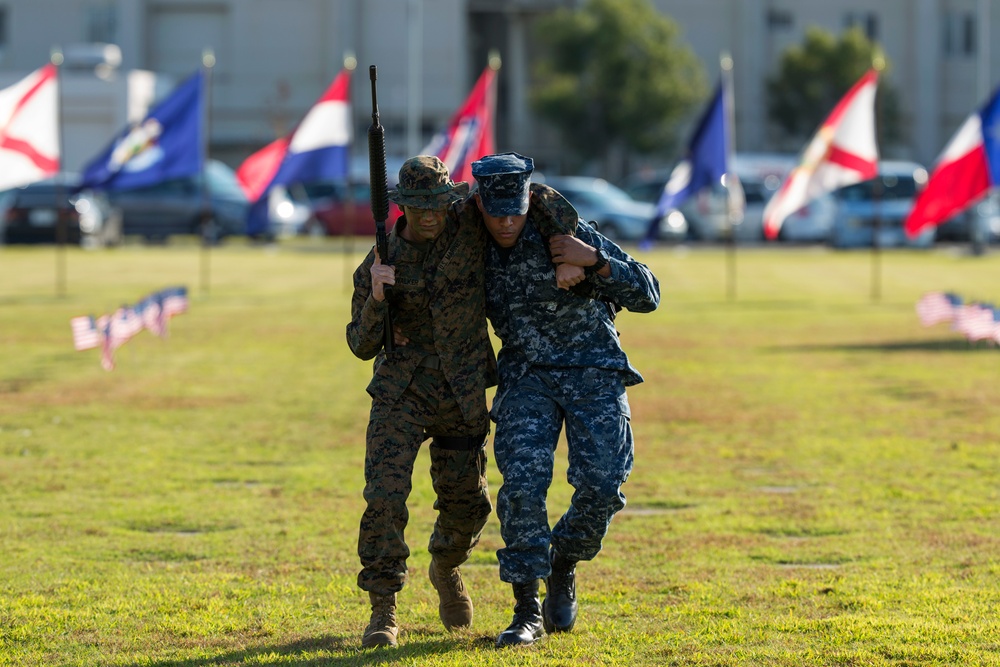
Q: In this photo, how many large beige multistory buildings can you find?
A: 1